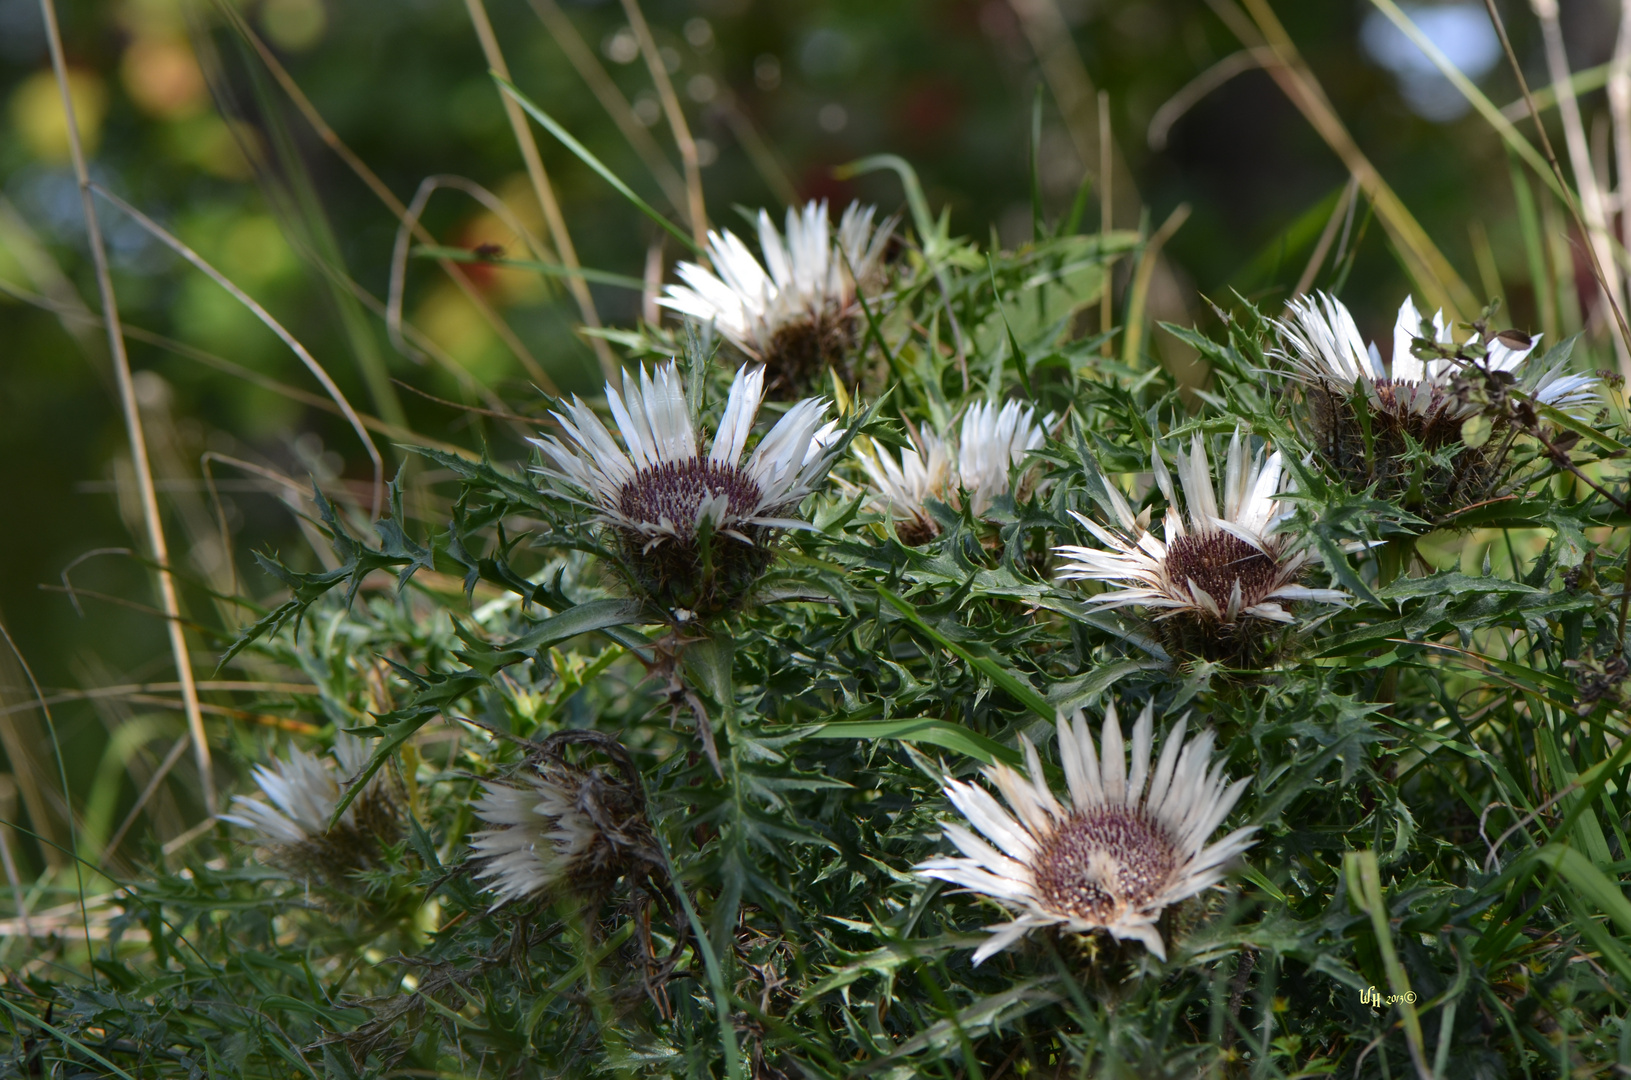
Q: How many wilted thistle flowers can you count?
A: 1